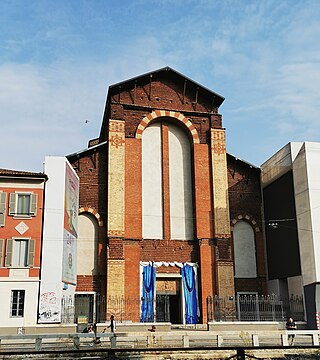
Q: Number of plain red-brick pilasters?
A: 2